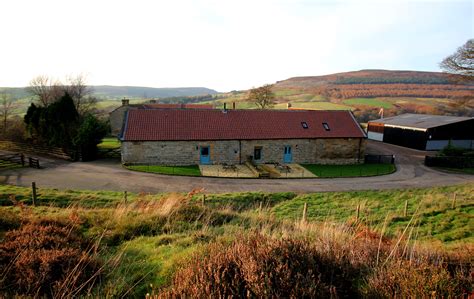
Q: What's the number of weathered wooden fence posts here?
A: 8